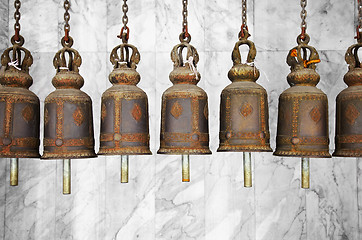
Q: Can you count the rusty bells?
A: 7